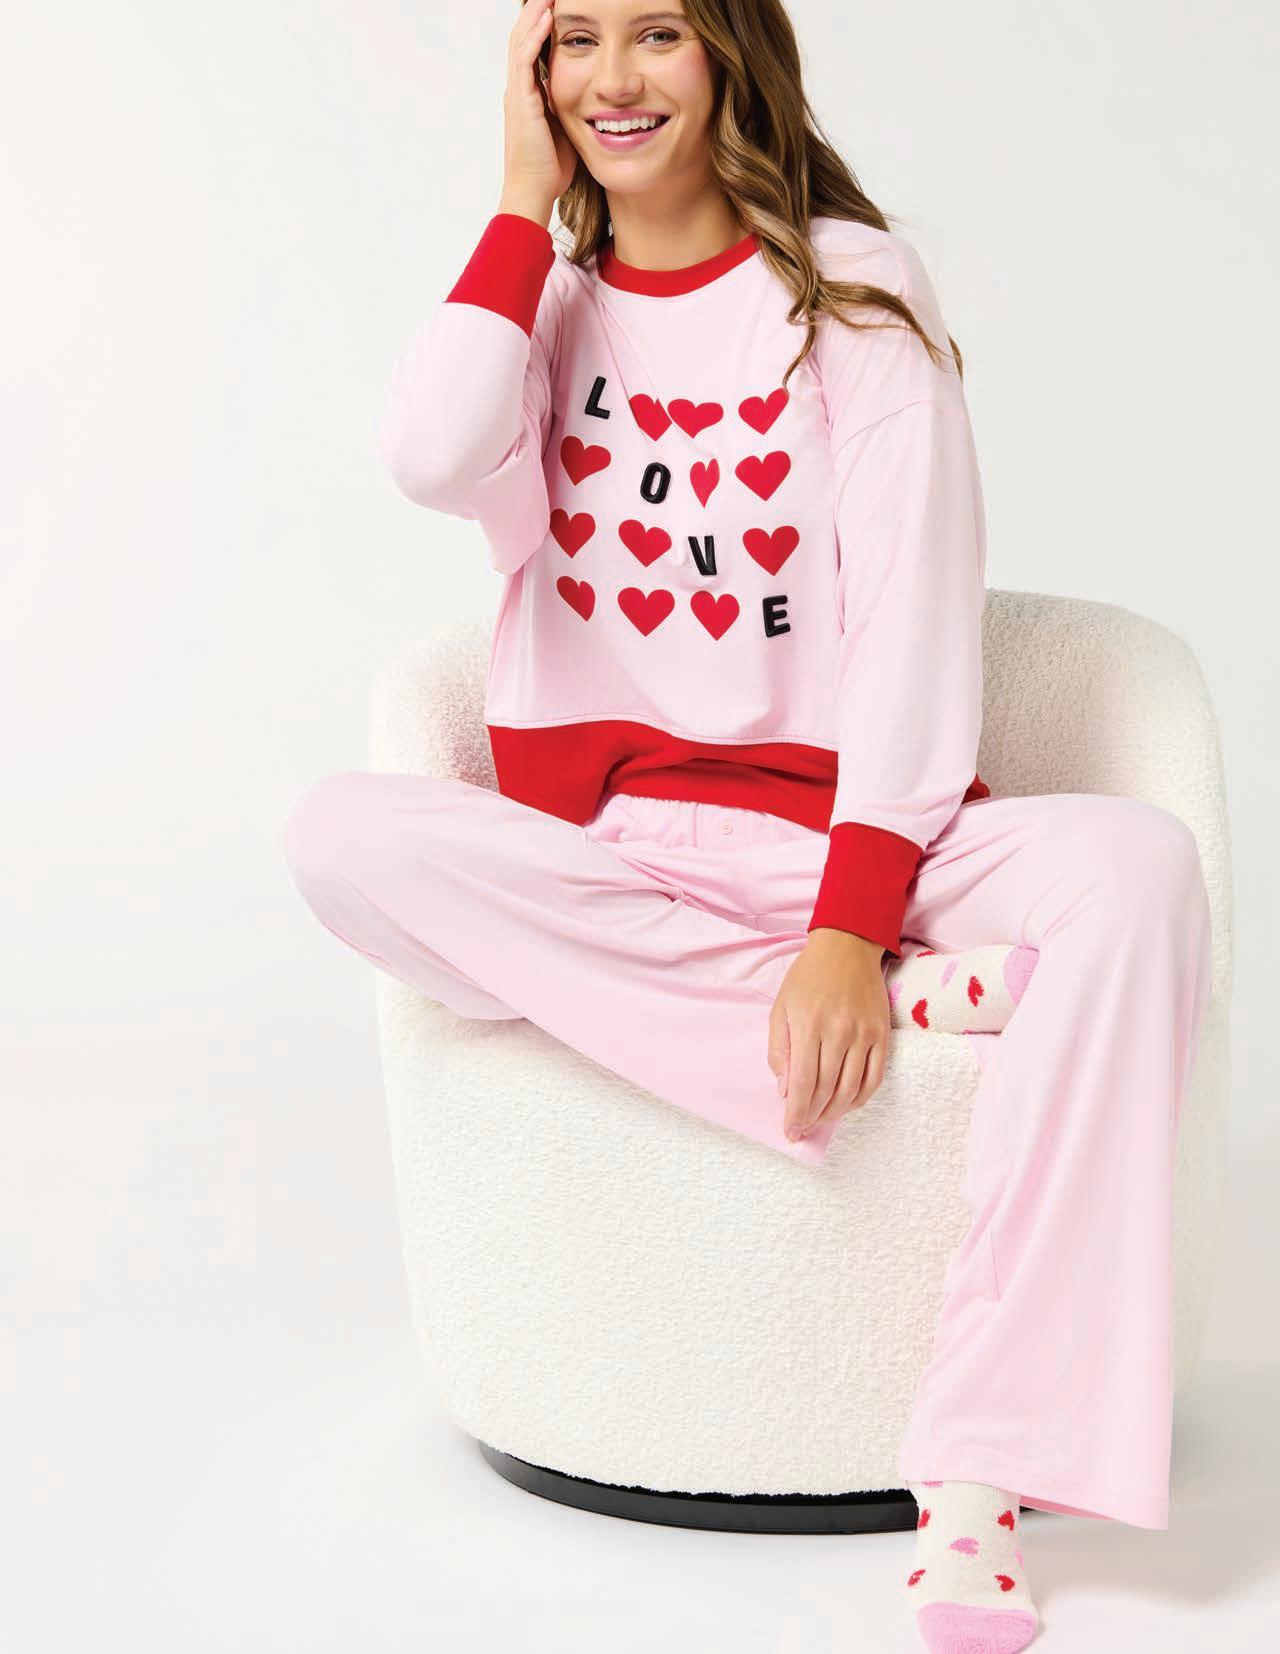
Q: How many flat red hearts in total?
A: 12